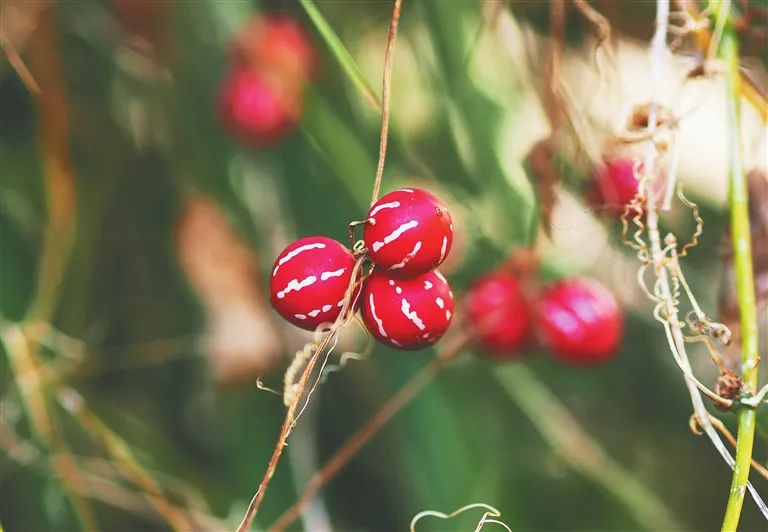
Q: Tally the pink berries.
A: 8